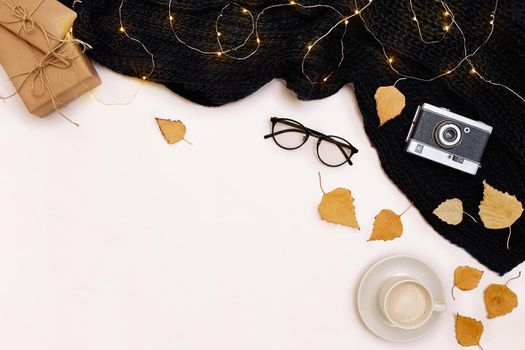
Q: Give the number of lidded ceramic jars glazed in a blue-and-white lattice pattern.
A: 0